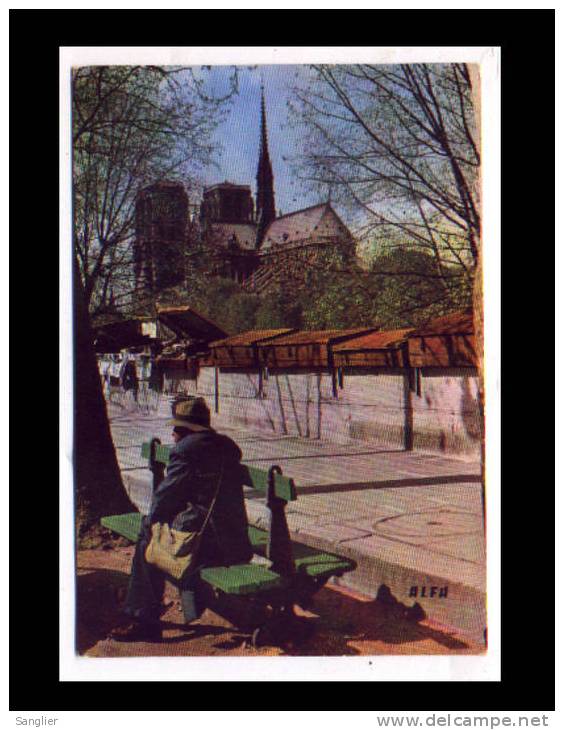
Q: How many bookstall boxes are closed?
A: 4